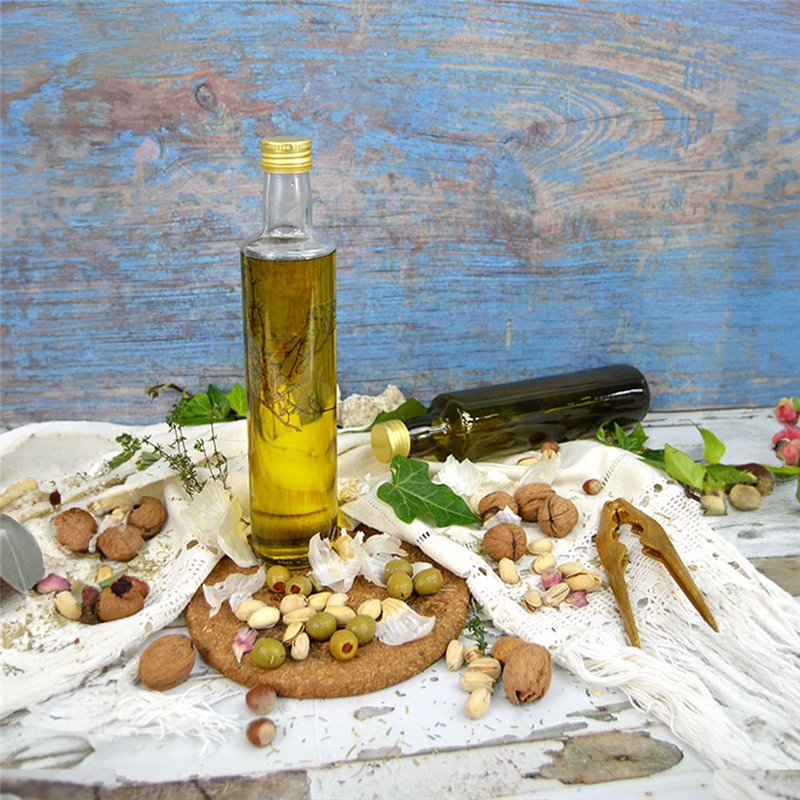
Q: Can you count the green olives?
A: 9